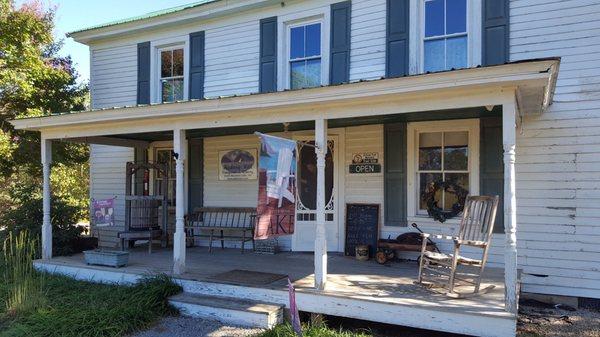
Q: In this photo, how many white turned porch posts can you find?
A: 4